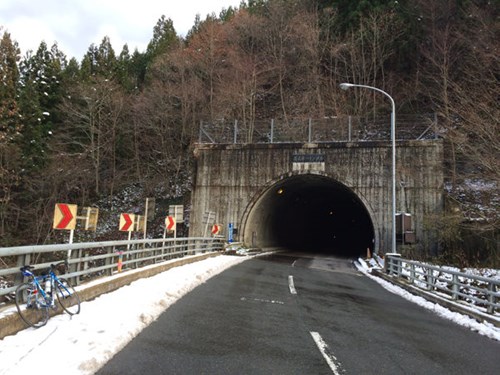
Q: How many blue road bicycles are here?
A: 1